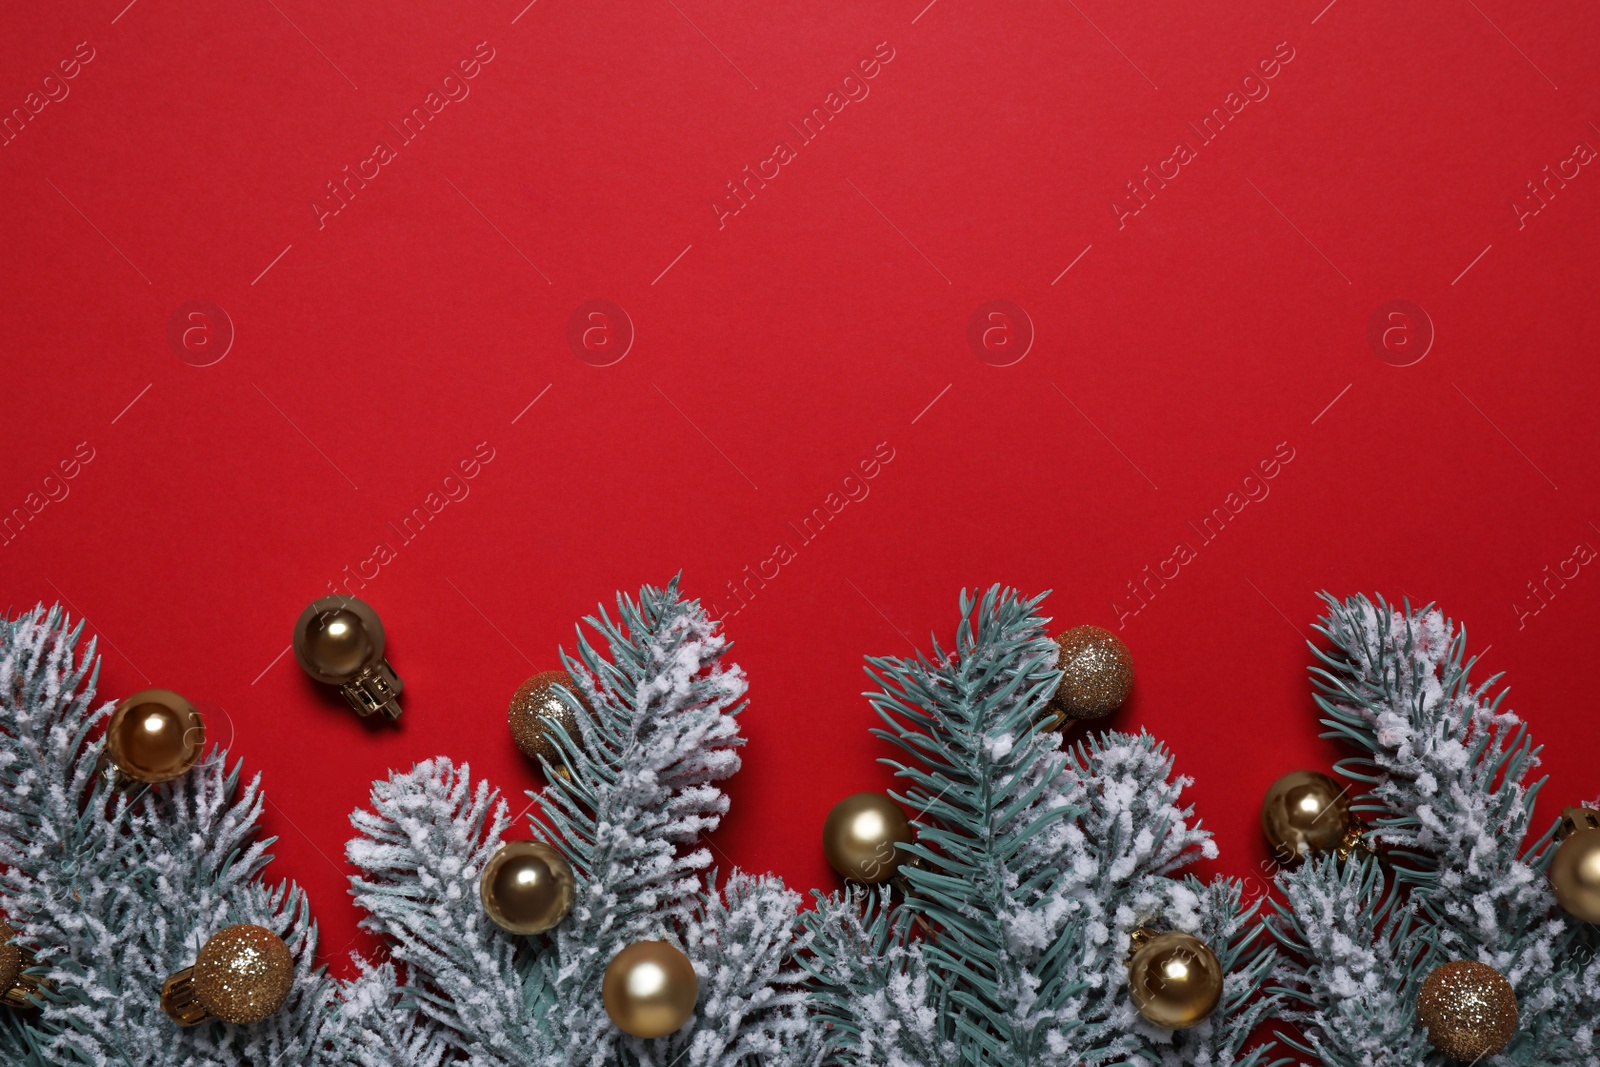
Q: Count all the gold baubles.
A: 13